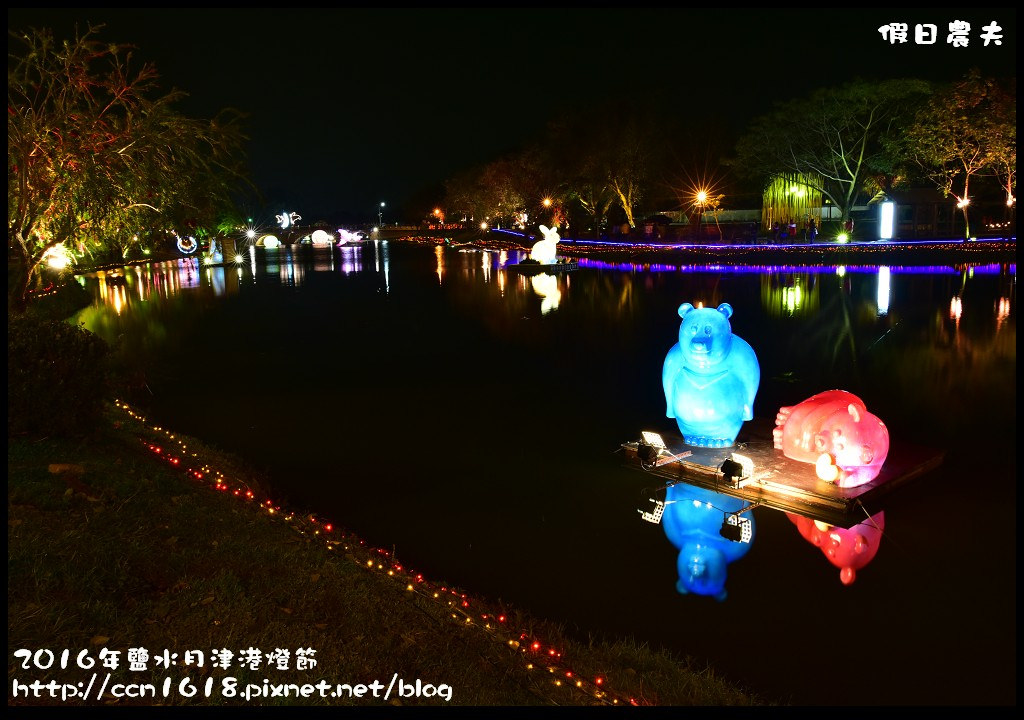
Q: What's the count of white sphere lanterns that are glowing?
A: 2